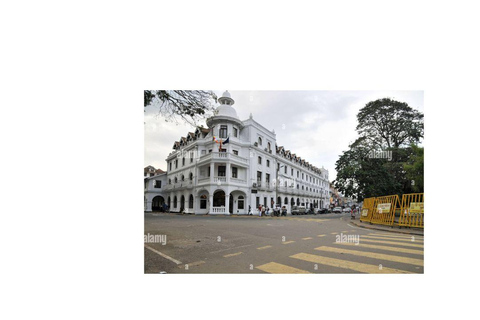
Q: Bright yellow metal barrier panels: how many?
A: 3